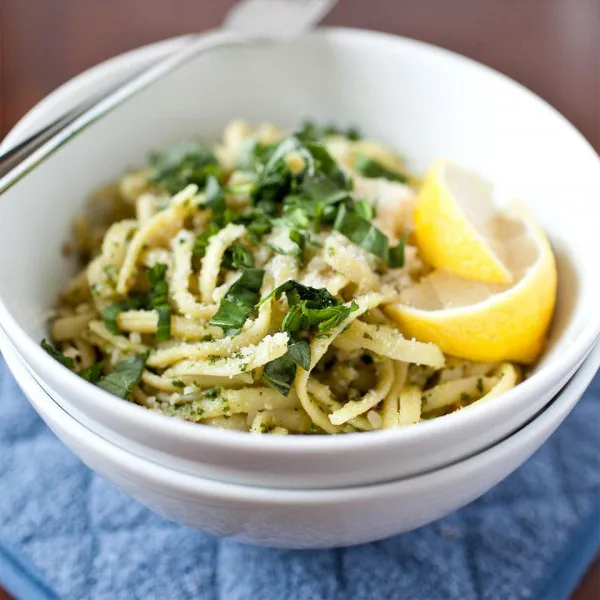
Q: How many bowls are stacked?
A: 2